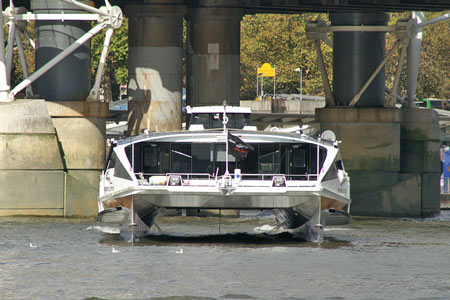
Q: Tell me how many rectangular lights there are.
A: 2